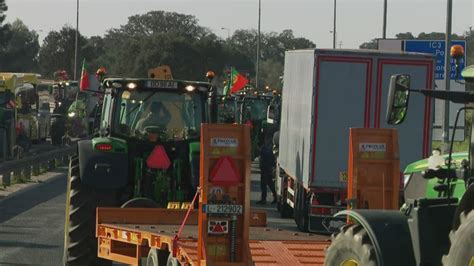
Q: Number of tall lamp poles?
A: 5